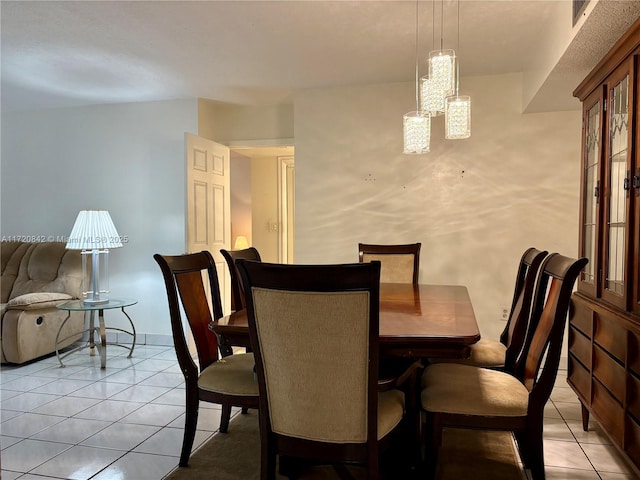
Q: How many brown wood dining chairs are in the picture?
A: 6